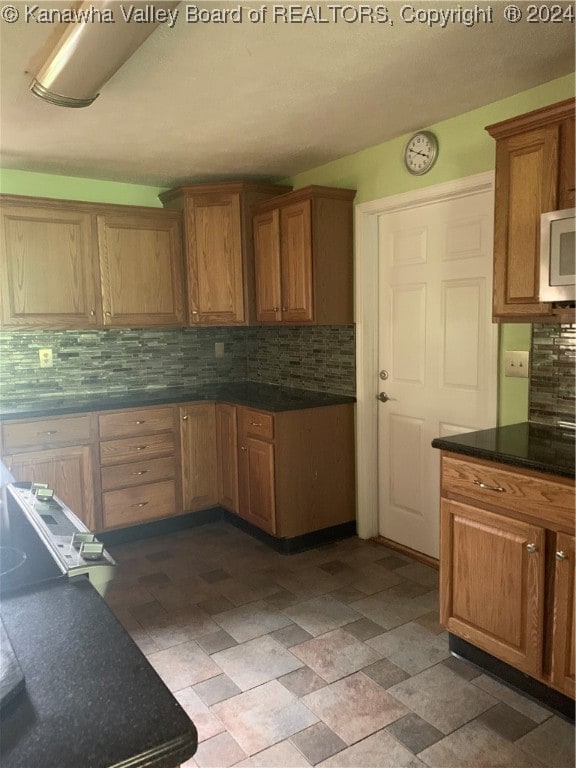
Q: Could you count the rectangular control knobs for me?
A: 4